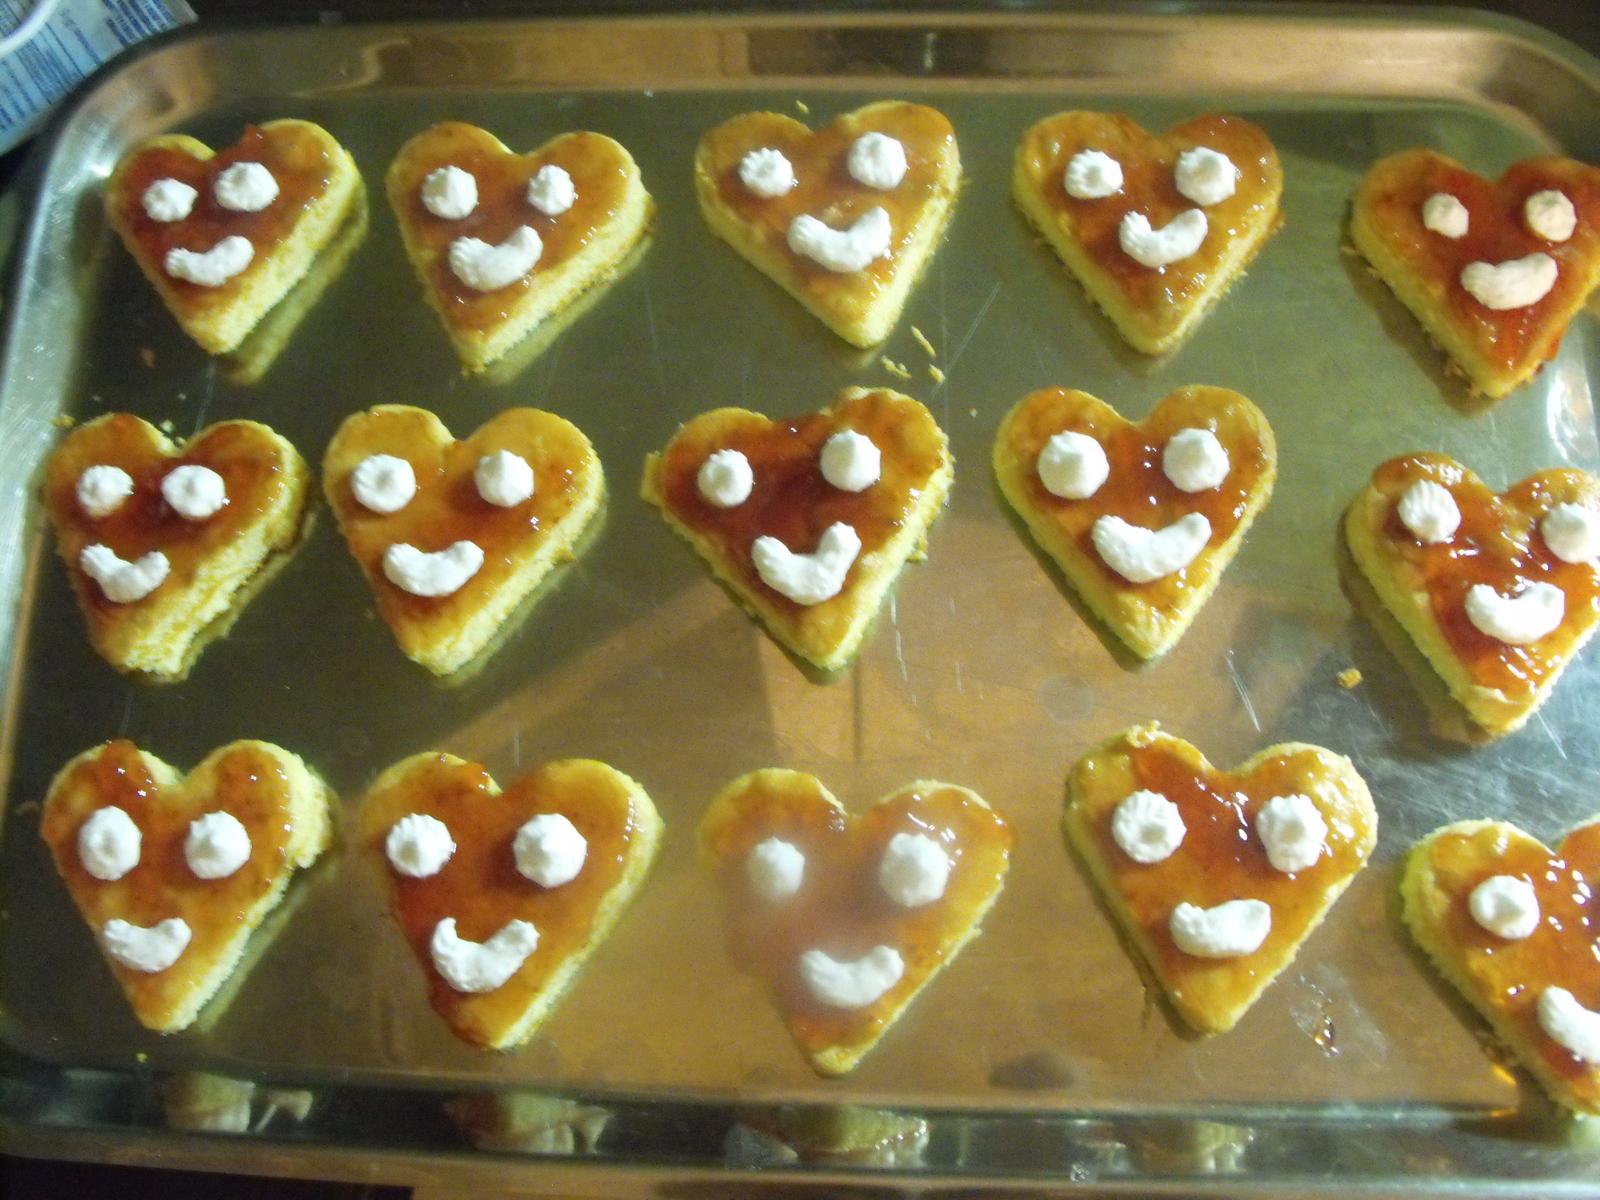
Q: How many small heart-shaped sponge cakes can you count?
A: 15